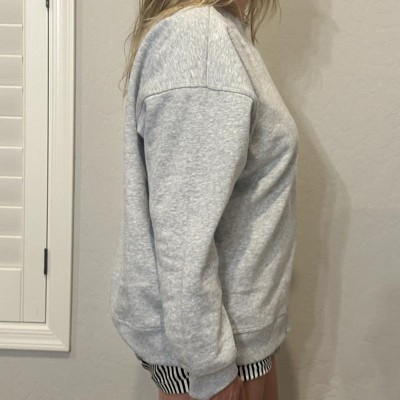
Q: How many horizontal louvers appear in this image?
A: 9